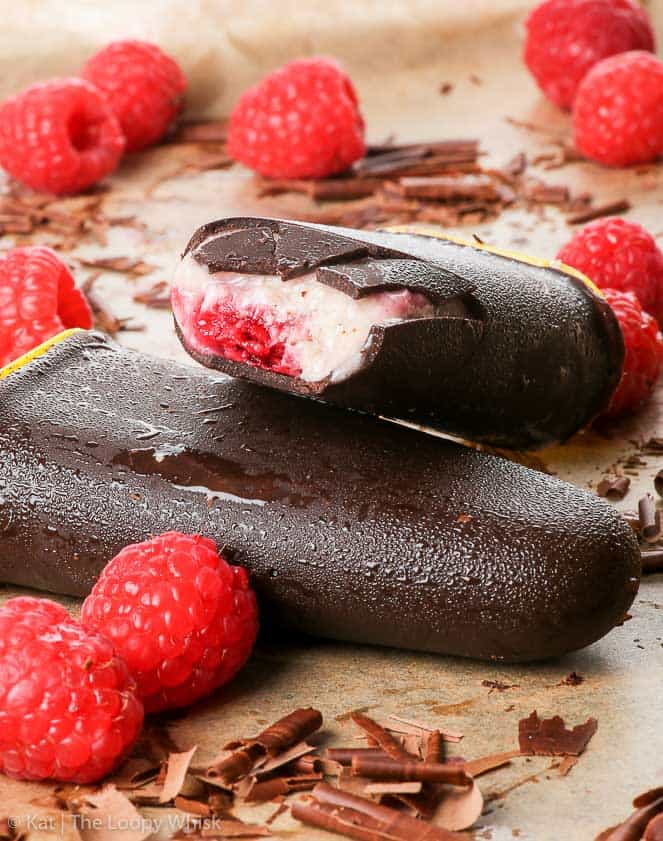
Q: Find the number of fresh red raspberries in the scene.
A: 10